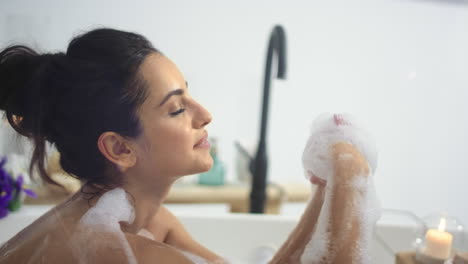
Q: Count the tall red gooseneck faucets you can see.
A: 0